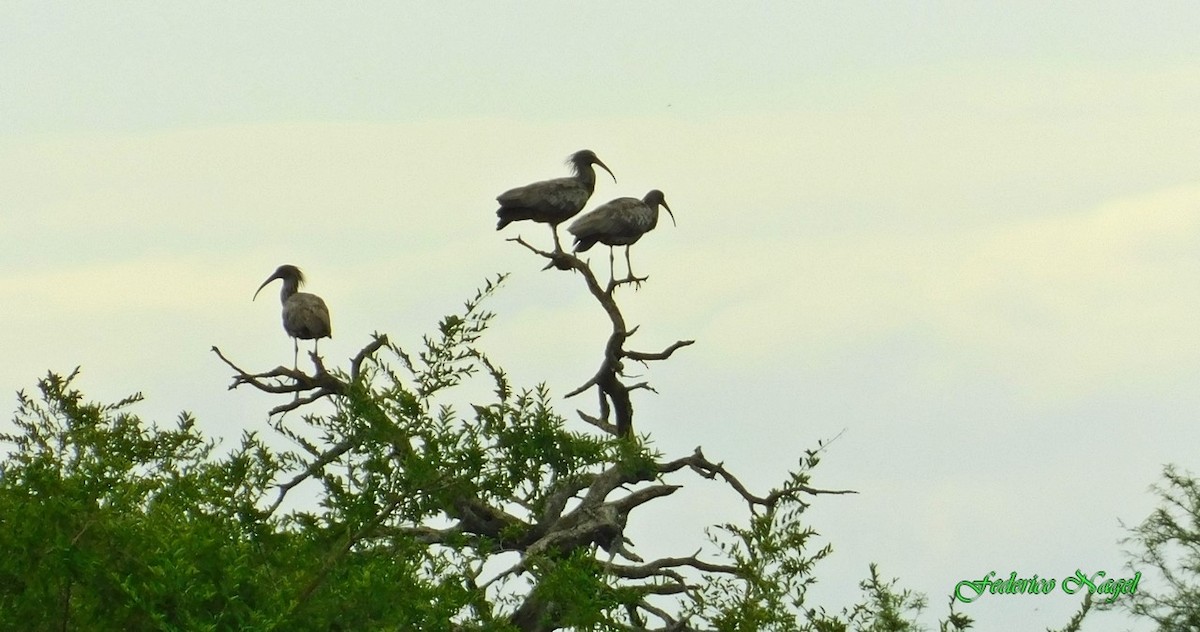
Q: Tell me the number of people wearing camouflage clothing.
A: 0